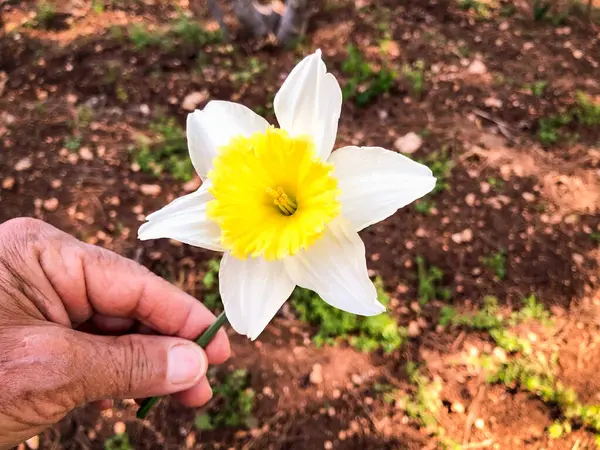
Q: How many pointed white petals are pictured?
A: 6